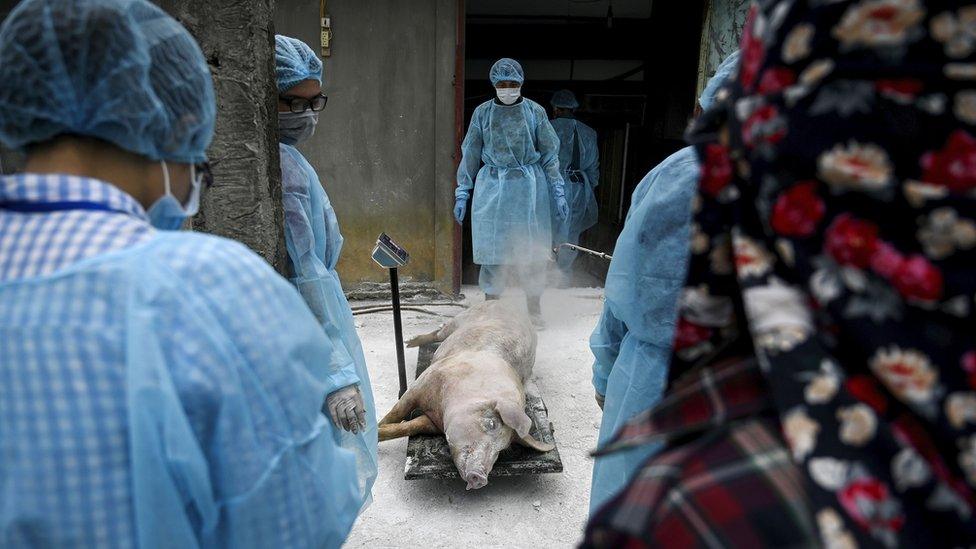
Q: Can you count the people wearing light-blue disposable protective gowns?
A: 5